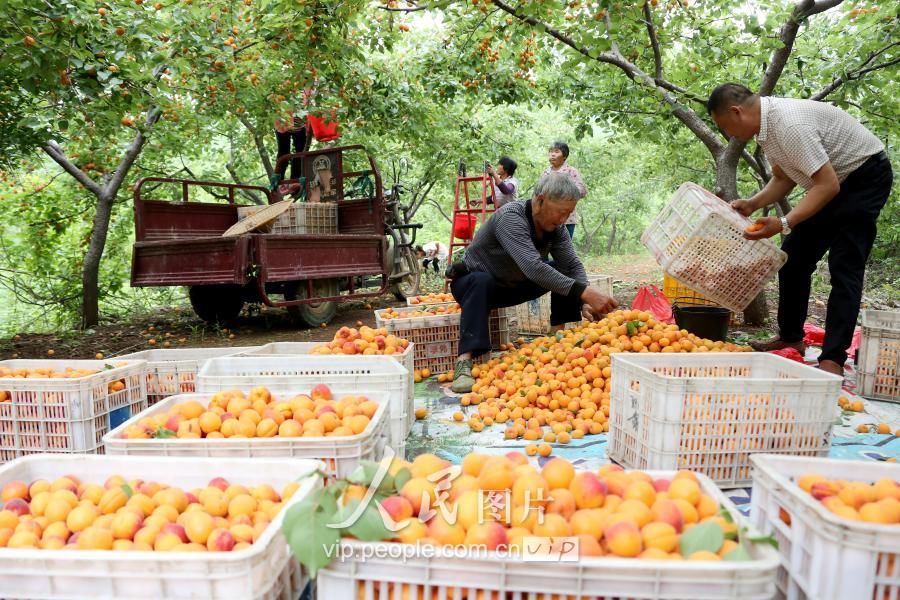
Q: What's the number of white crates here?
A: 15